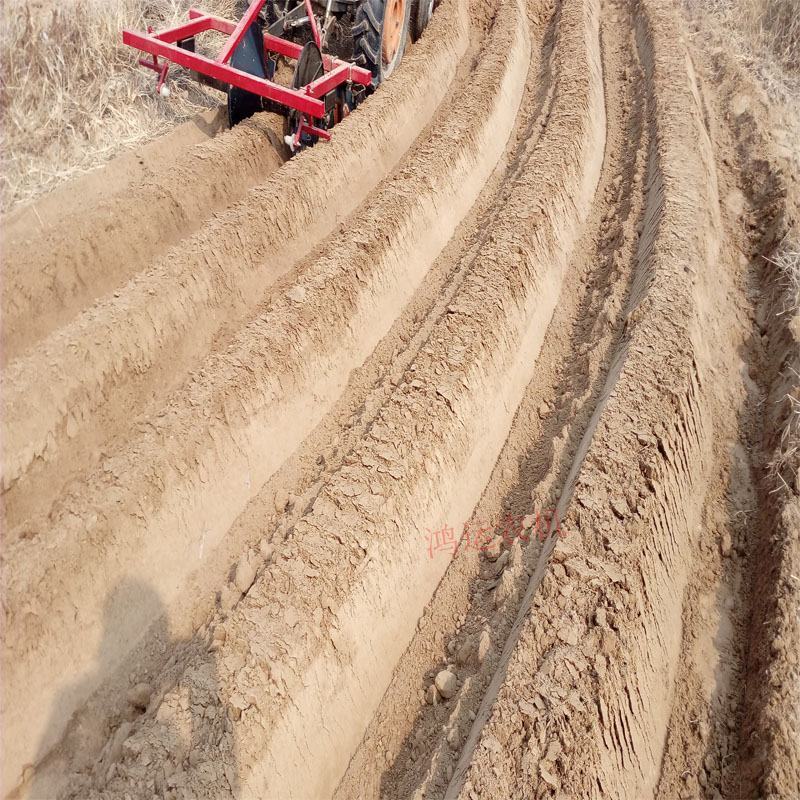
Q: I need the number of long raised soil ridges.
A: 5